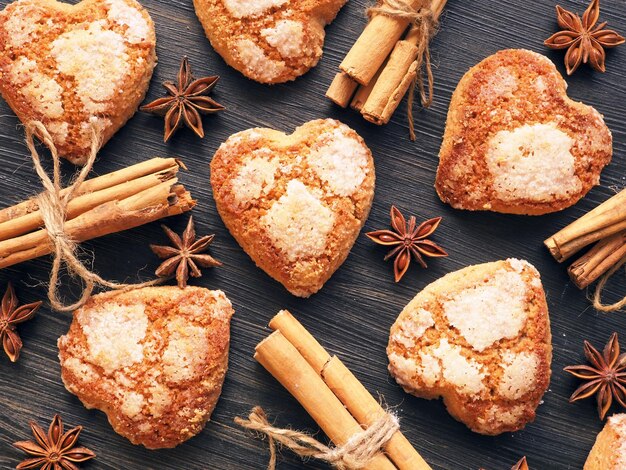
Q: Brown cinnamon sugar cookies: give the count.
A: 7